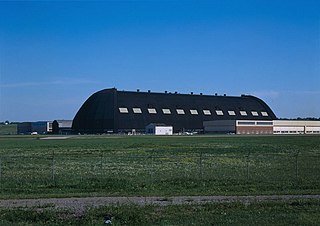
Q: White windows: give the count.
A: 12